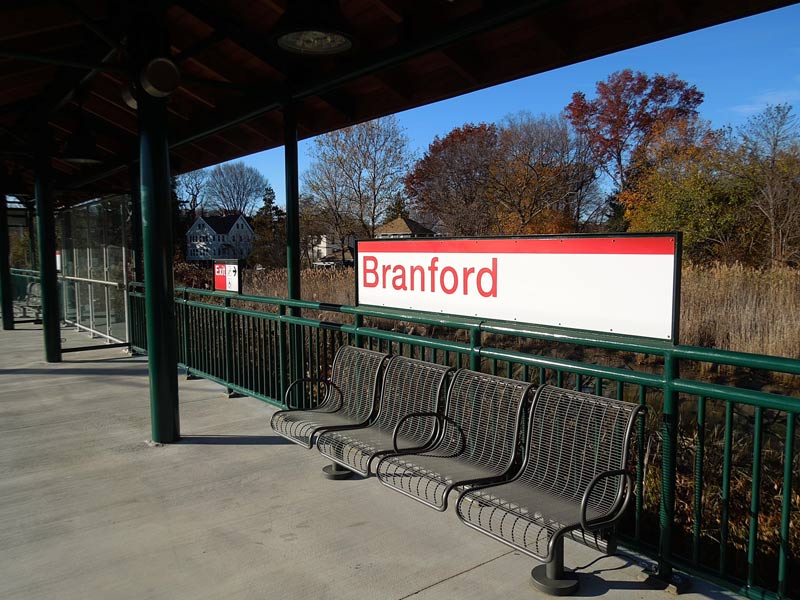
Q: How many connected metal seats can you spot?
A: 4